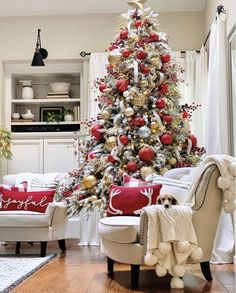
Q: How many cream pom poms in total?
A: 11